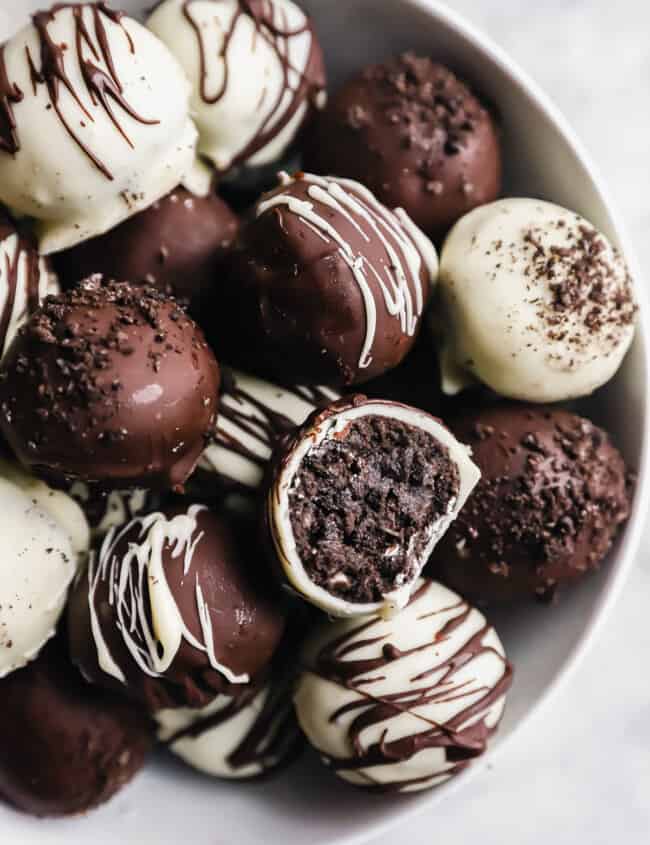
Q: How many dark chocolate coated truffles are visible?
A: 7